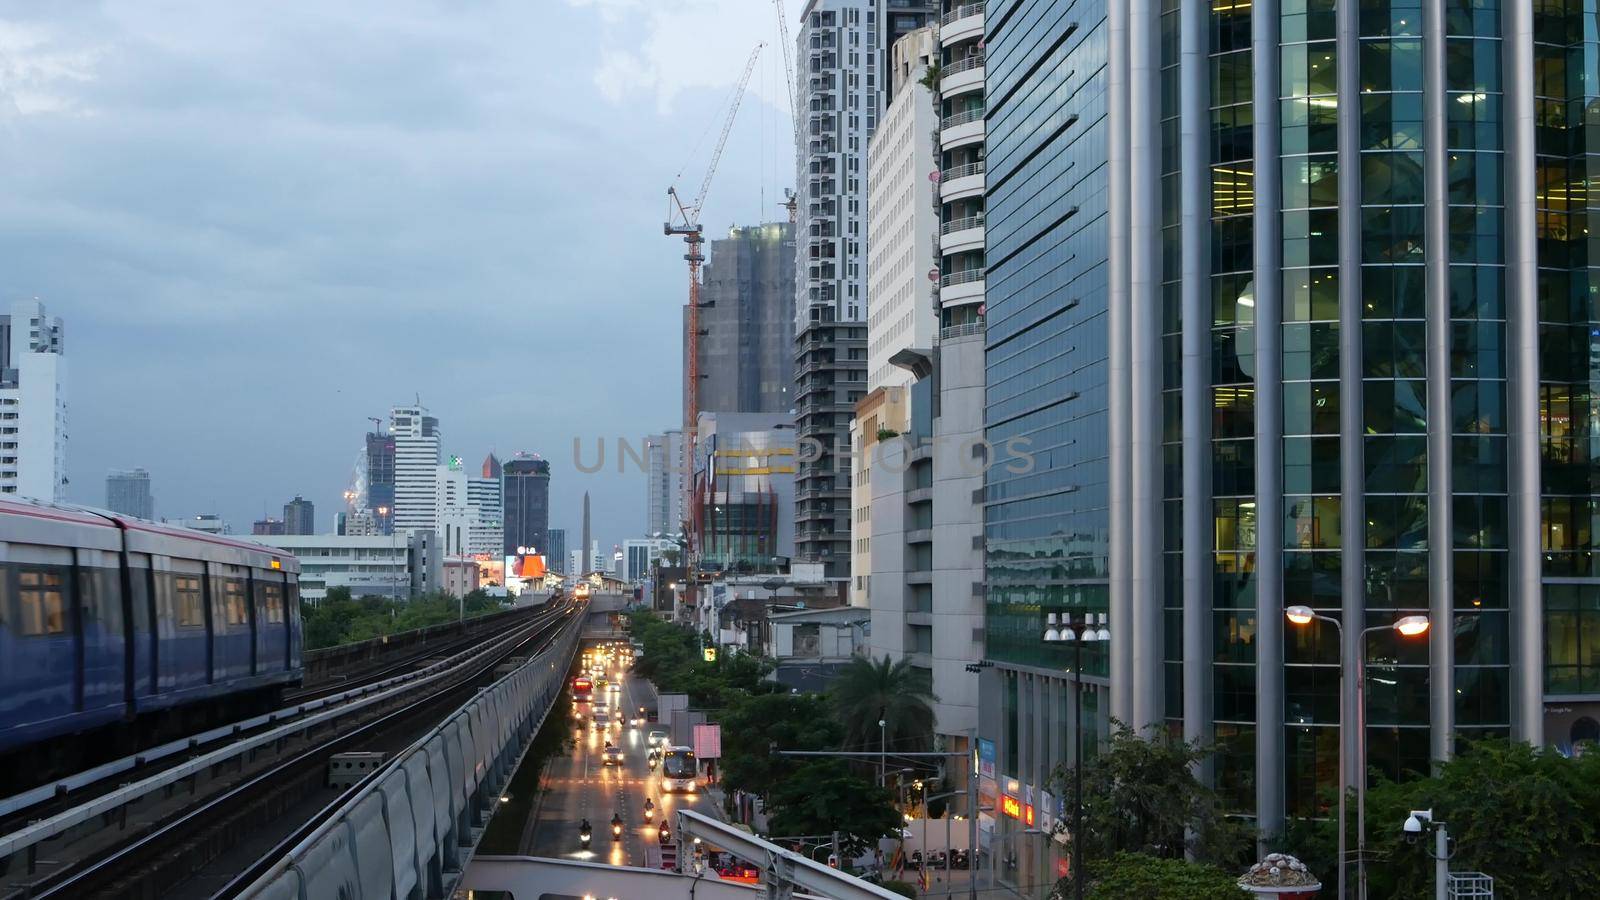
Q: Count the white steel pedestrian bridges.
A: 1